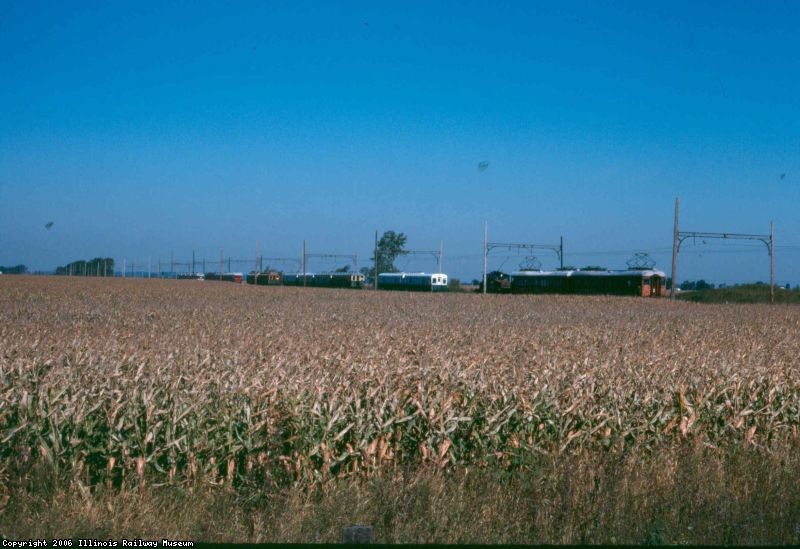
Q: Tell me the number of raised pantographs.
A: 2